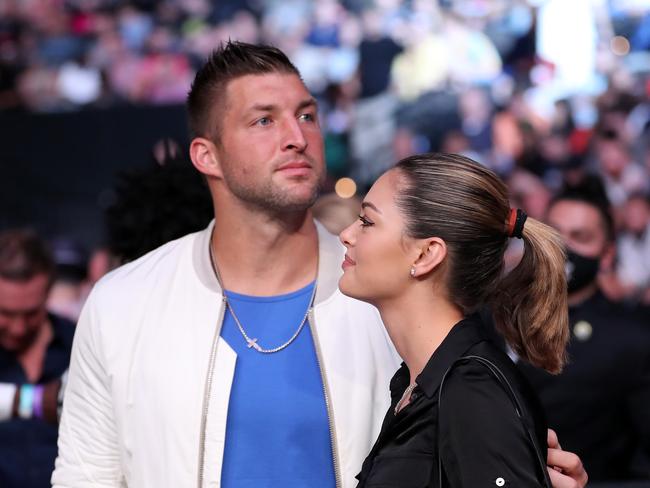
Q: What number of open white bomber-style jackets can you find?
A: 1